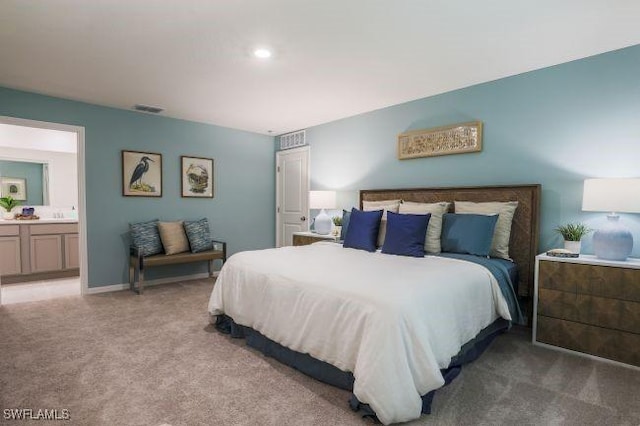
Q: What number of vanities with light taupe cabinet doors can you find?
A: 1